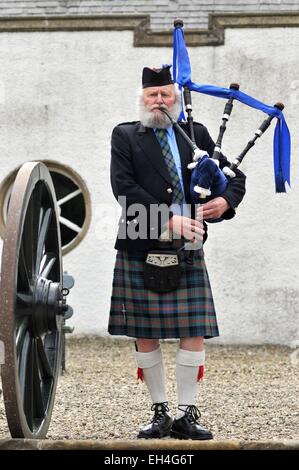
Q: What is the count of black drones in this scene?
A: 3